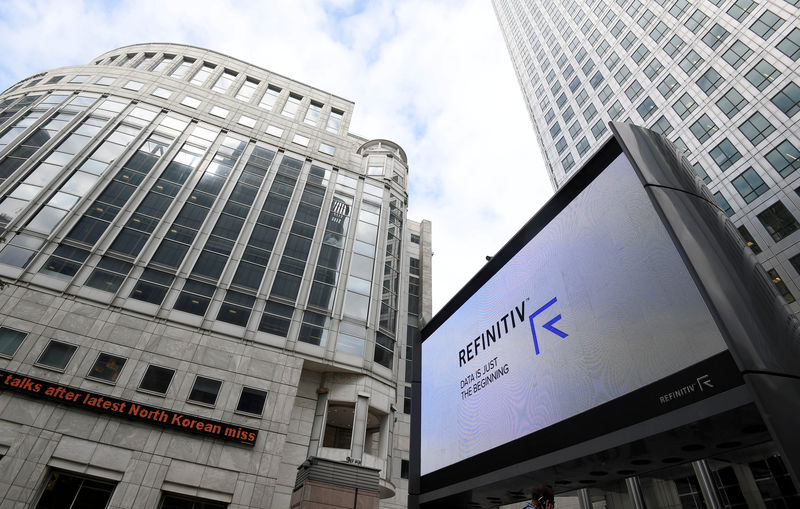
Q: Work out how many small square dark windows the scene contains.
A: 6